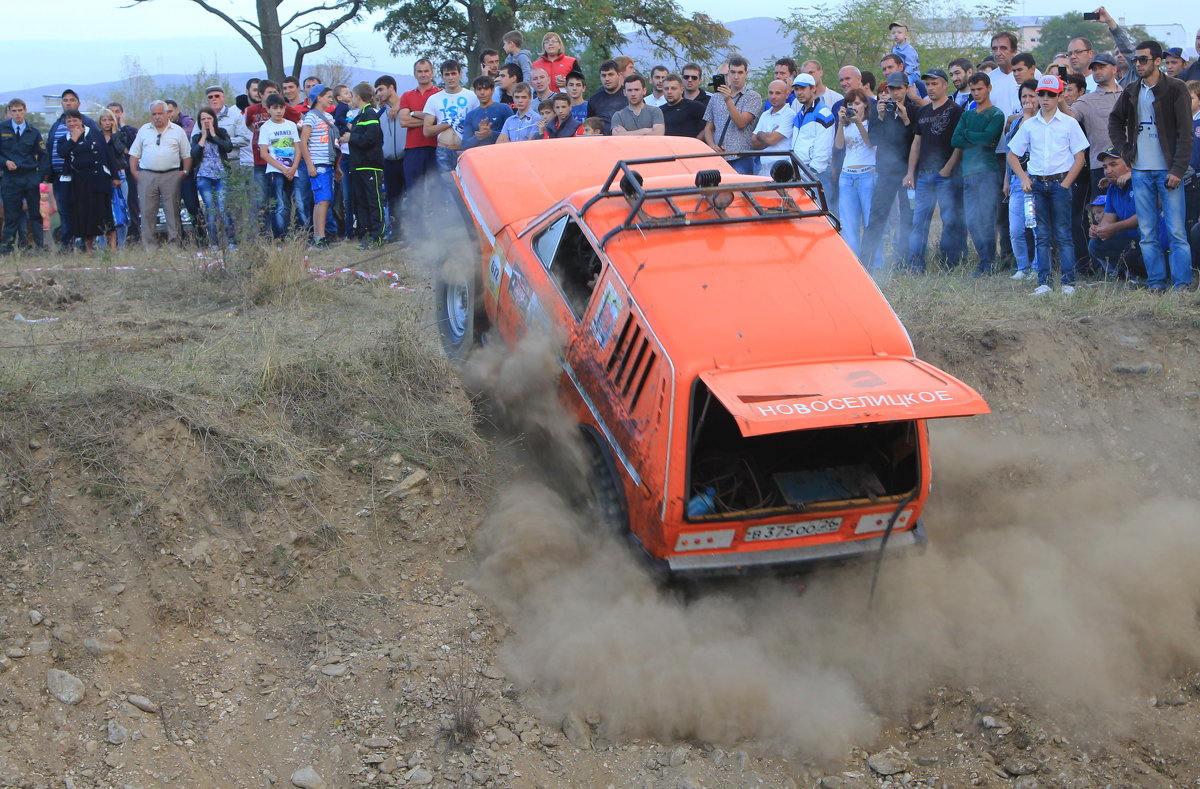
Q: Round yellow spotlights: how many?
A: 0